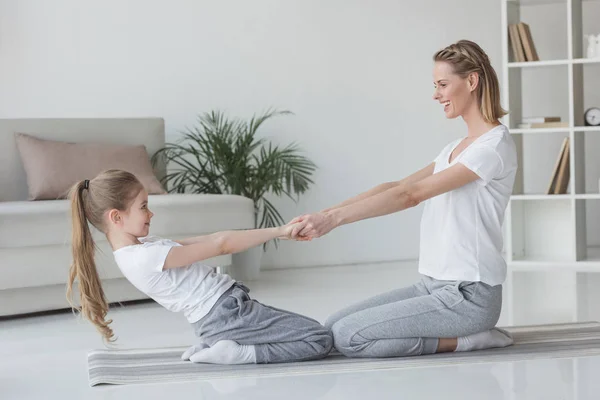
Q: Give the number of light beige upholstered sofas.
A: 1